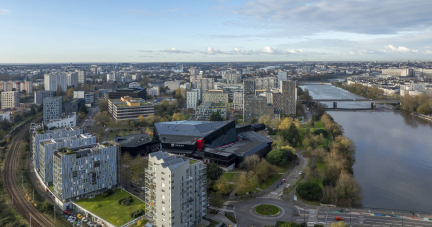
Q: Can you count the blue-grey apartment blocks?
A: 3